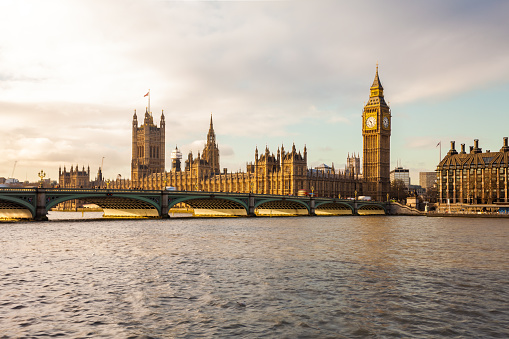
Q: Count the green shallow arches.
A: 6